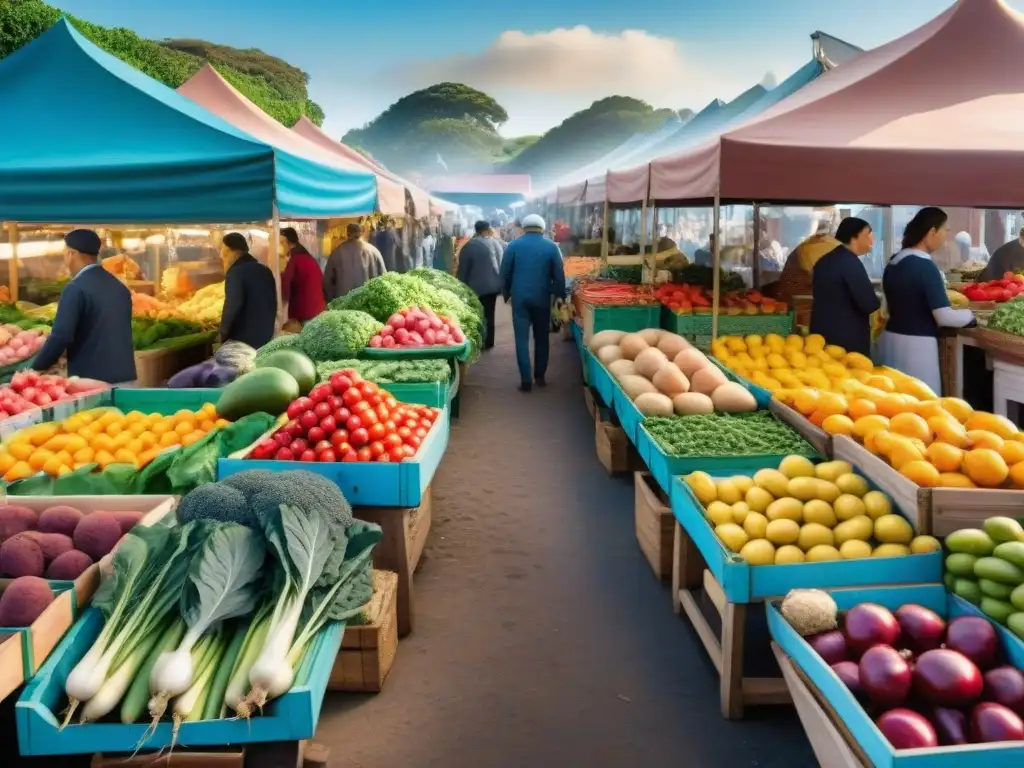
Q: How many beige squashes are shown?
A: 14